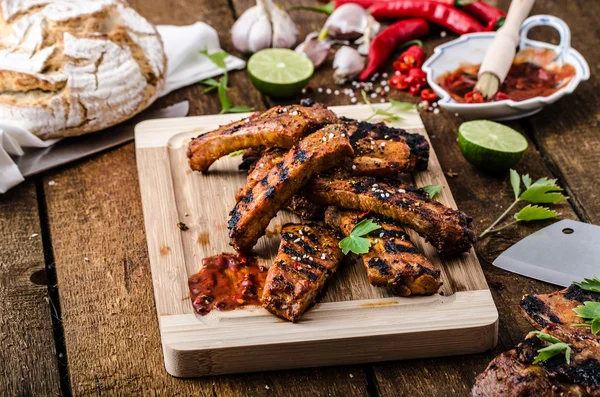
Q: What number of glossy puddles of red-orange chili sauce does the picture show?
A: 1